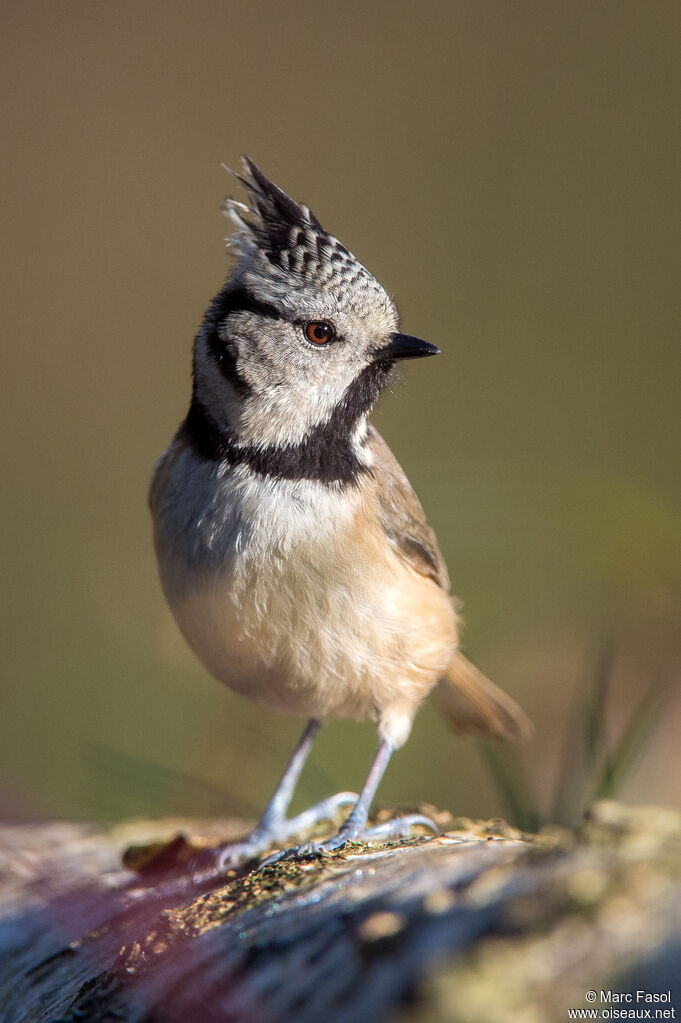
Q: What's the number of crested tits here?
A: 1